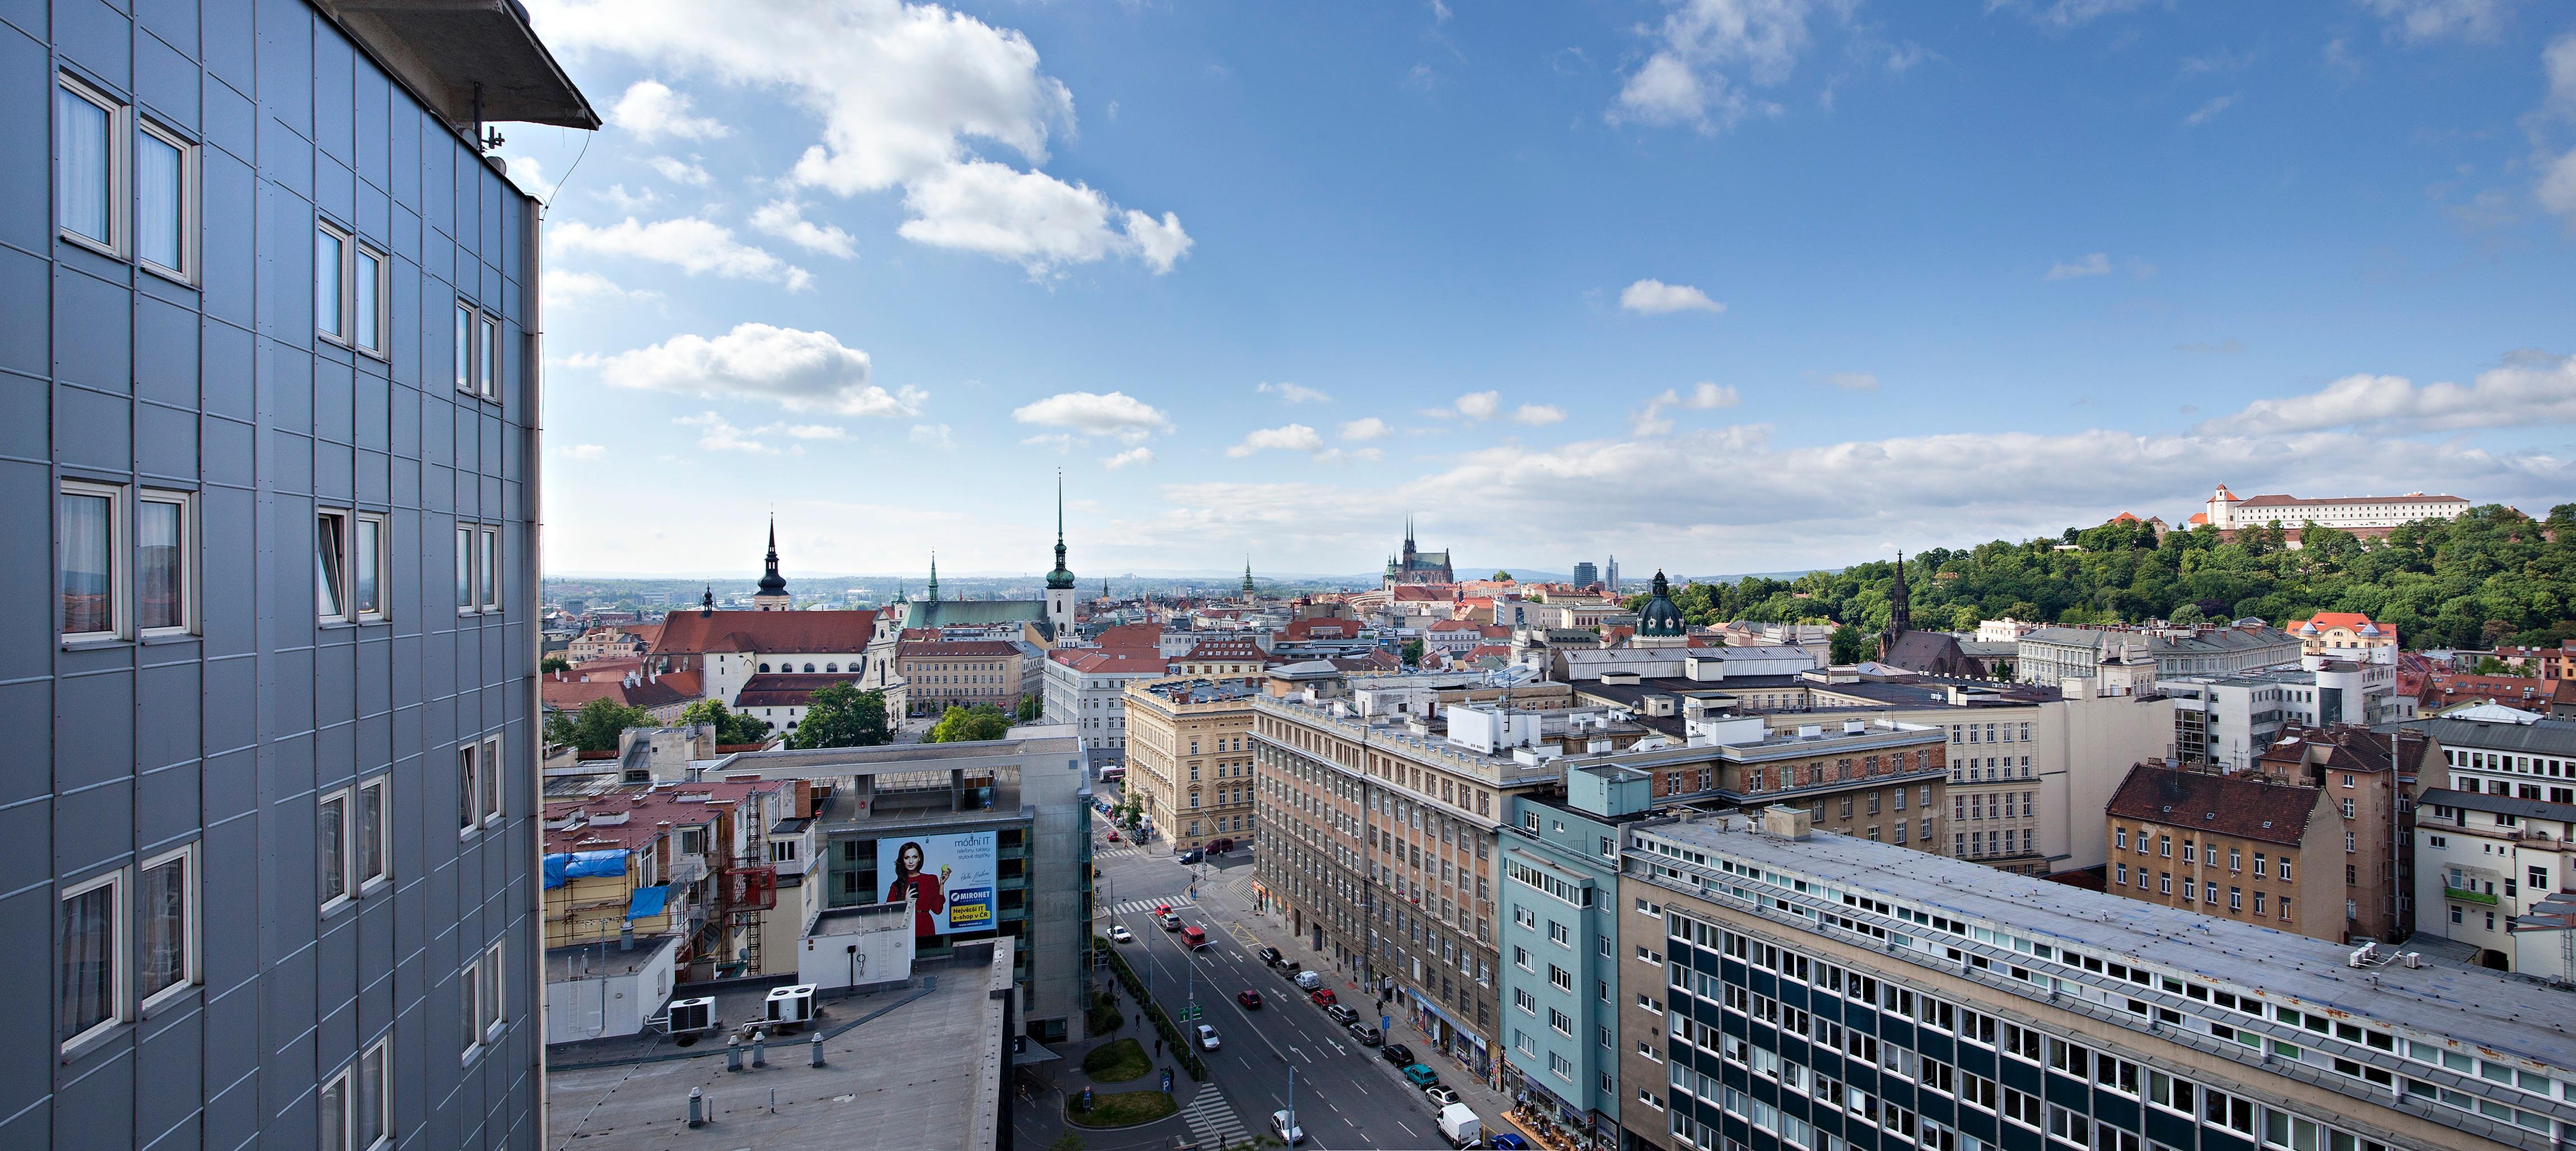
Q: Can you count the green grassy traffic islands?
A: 2